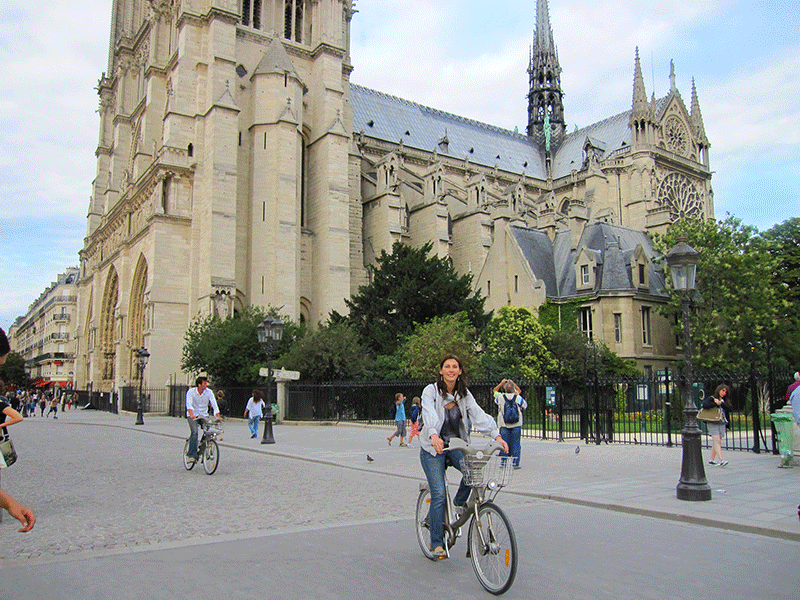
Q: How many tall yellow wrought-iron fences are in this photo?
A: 0